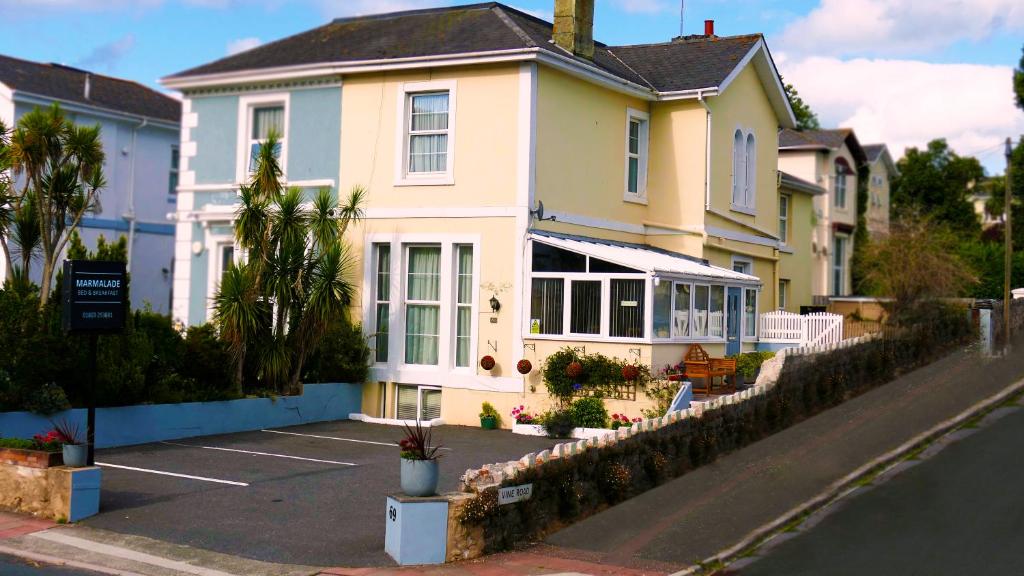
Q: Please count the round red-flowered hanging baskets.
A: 4